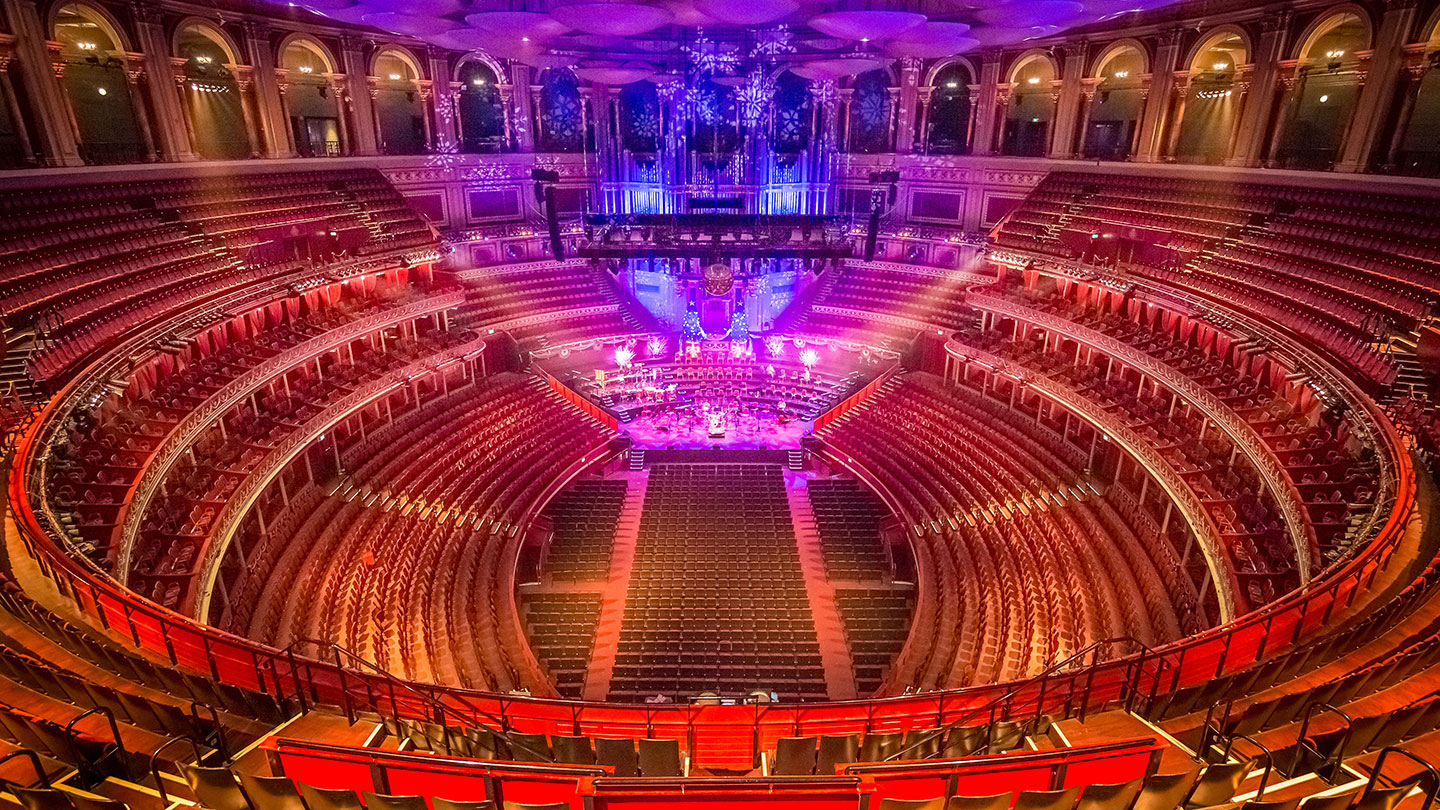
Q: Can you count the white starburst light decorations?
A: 4